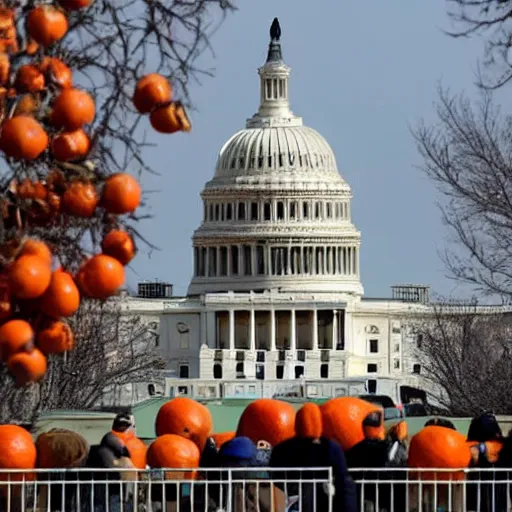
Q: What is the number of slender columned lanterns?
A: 1